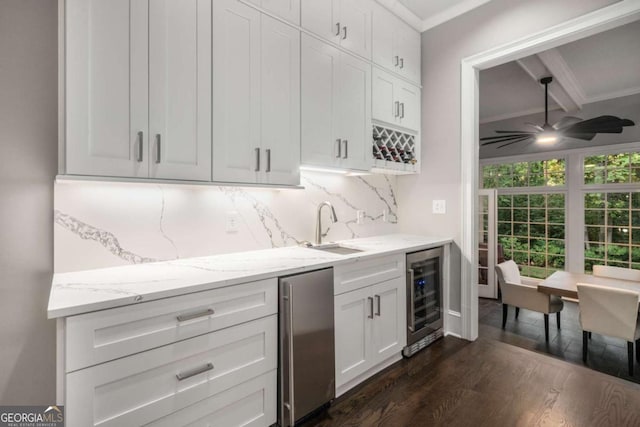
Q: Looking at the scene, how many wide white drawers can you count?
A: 3